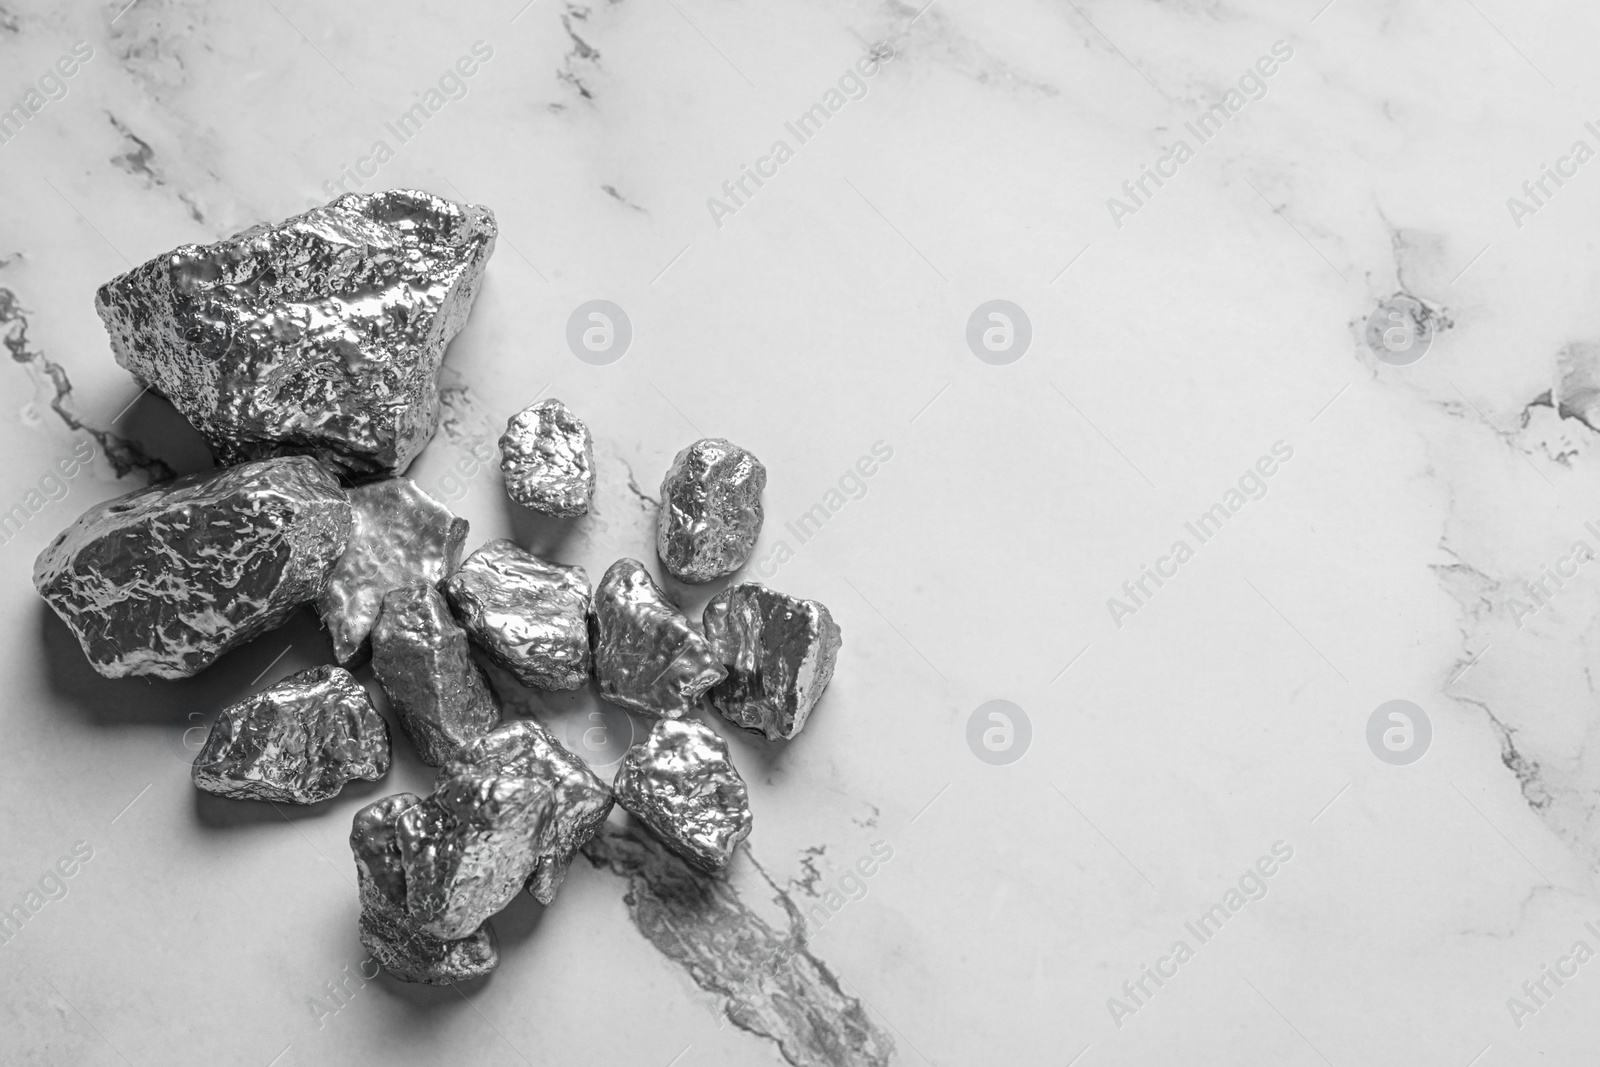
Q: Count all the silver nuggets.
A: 14